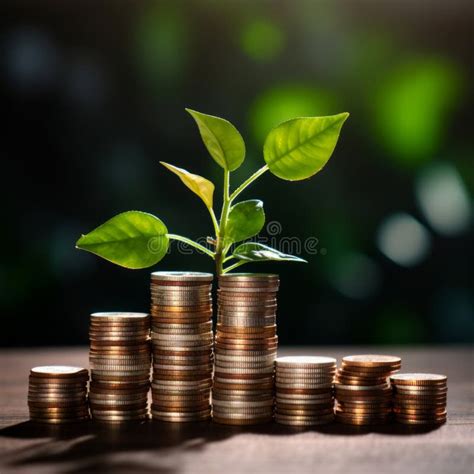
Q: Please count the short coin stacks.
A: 4